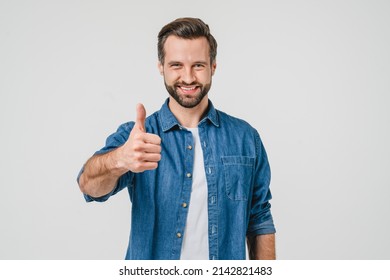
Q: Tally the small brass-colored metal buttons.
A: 4